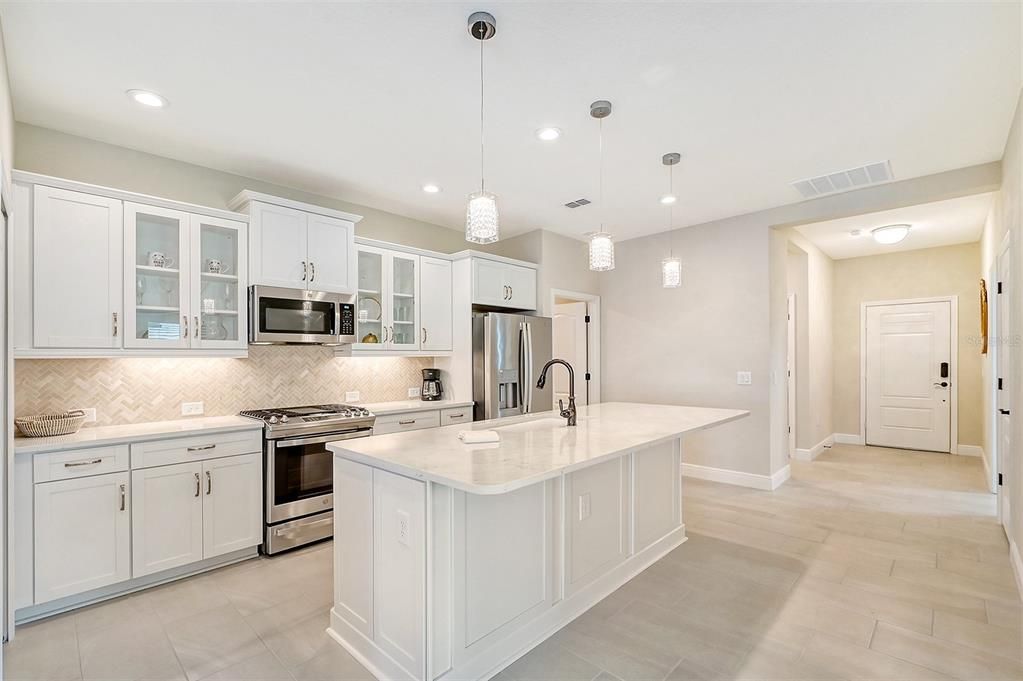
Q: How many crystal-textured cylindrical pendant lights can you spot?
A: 3